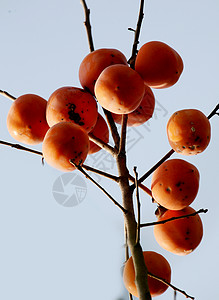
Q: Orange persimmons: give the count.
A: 12